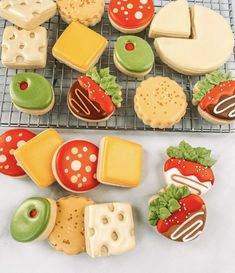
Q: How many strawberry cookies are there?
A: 4